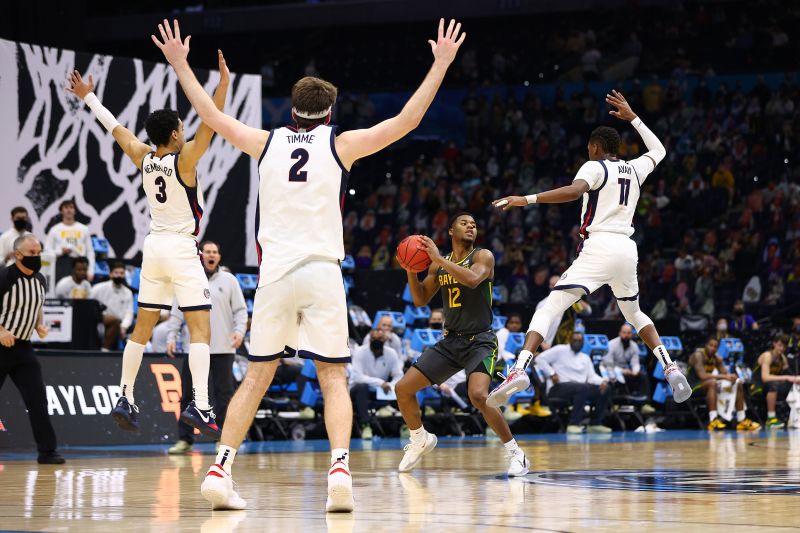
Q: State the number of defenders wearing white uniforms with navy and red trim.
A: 3